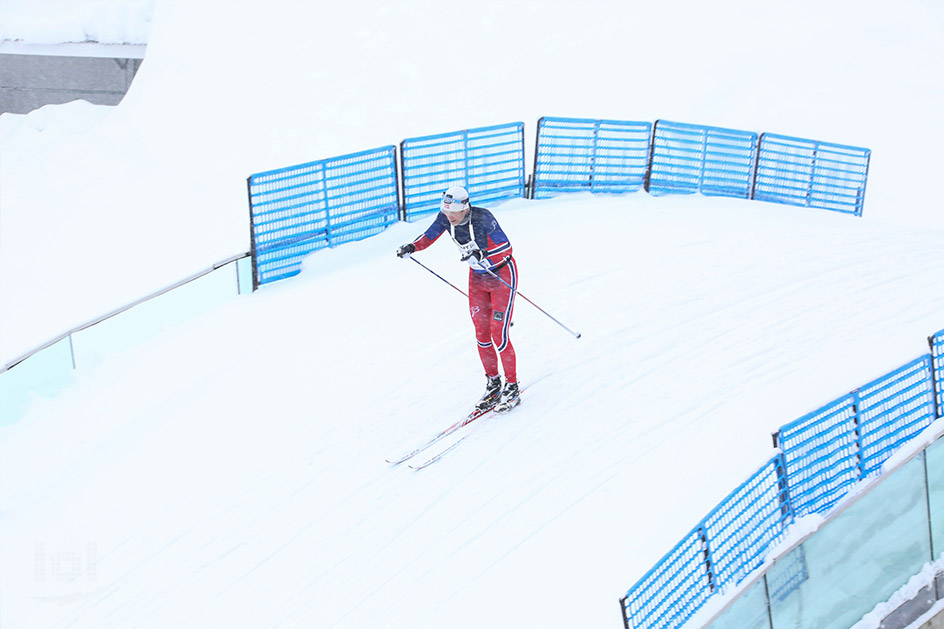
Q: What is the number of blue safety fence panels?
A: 8